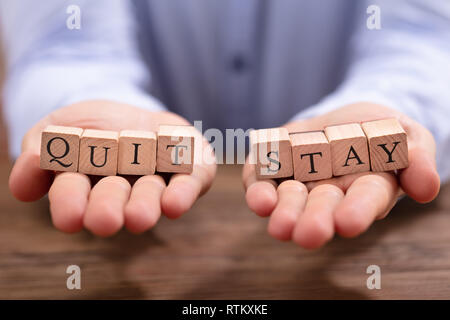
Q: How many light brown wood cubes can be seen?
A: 8